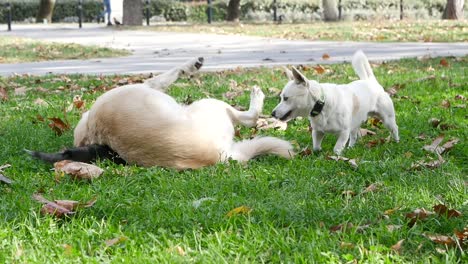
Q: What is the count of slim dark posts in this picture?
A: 7